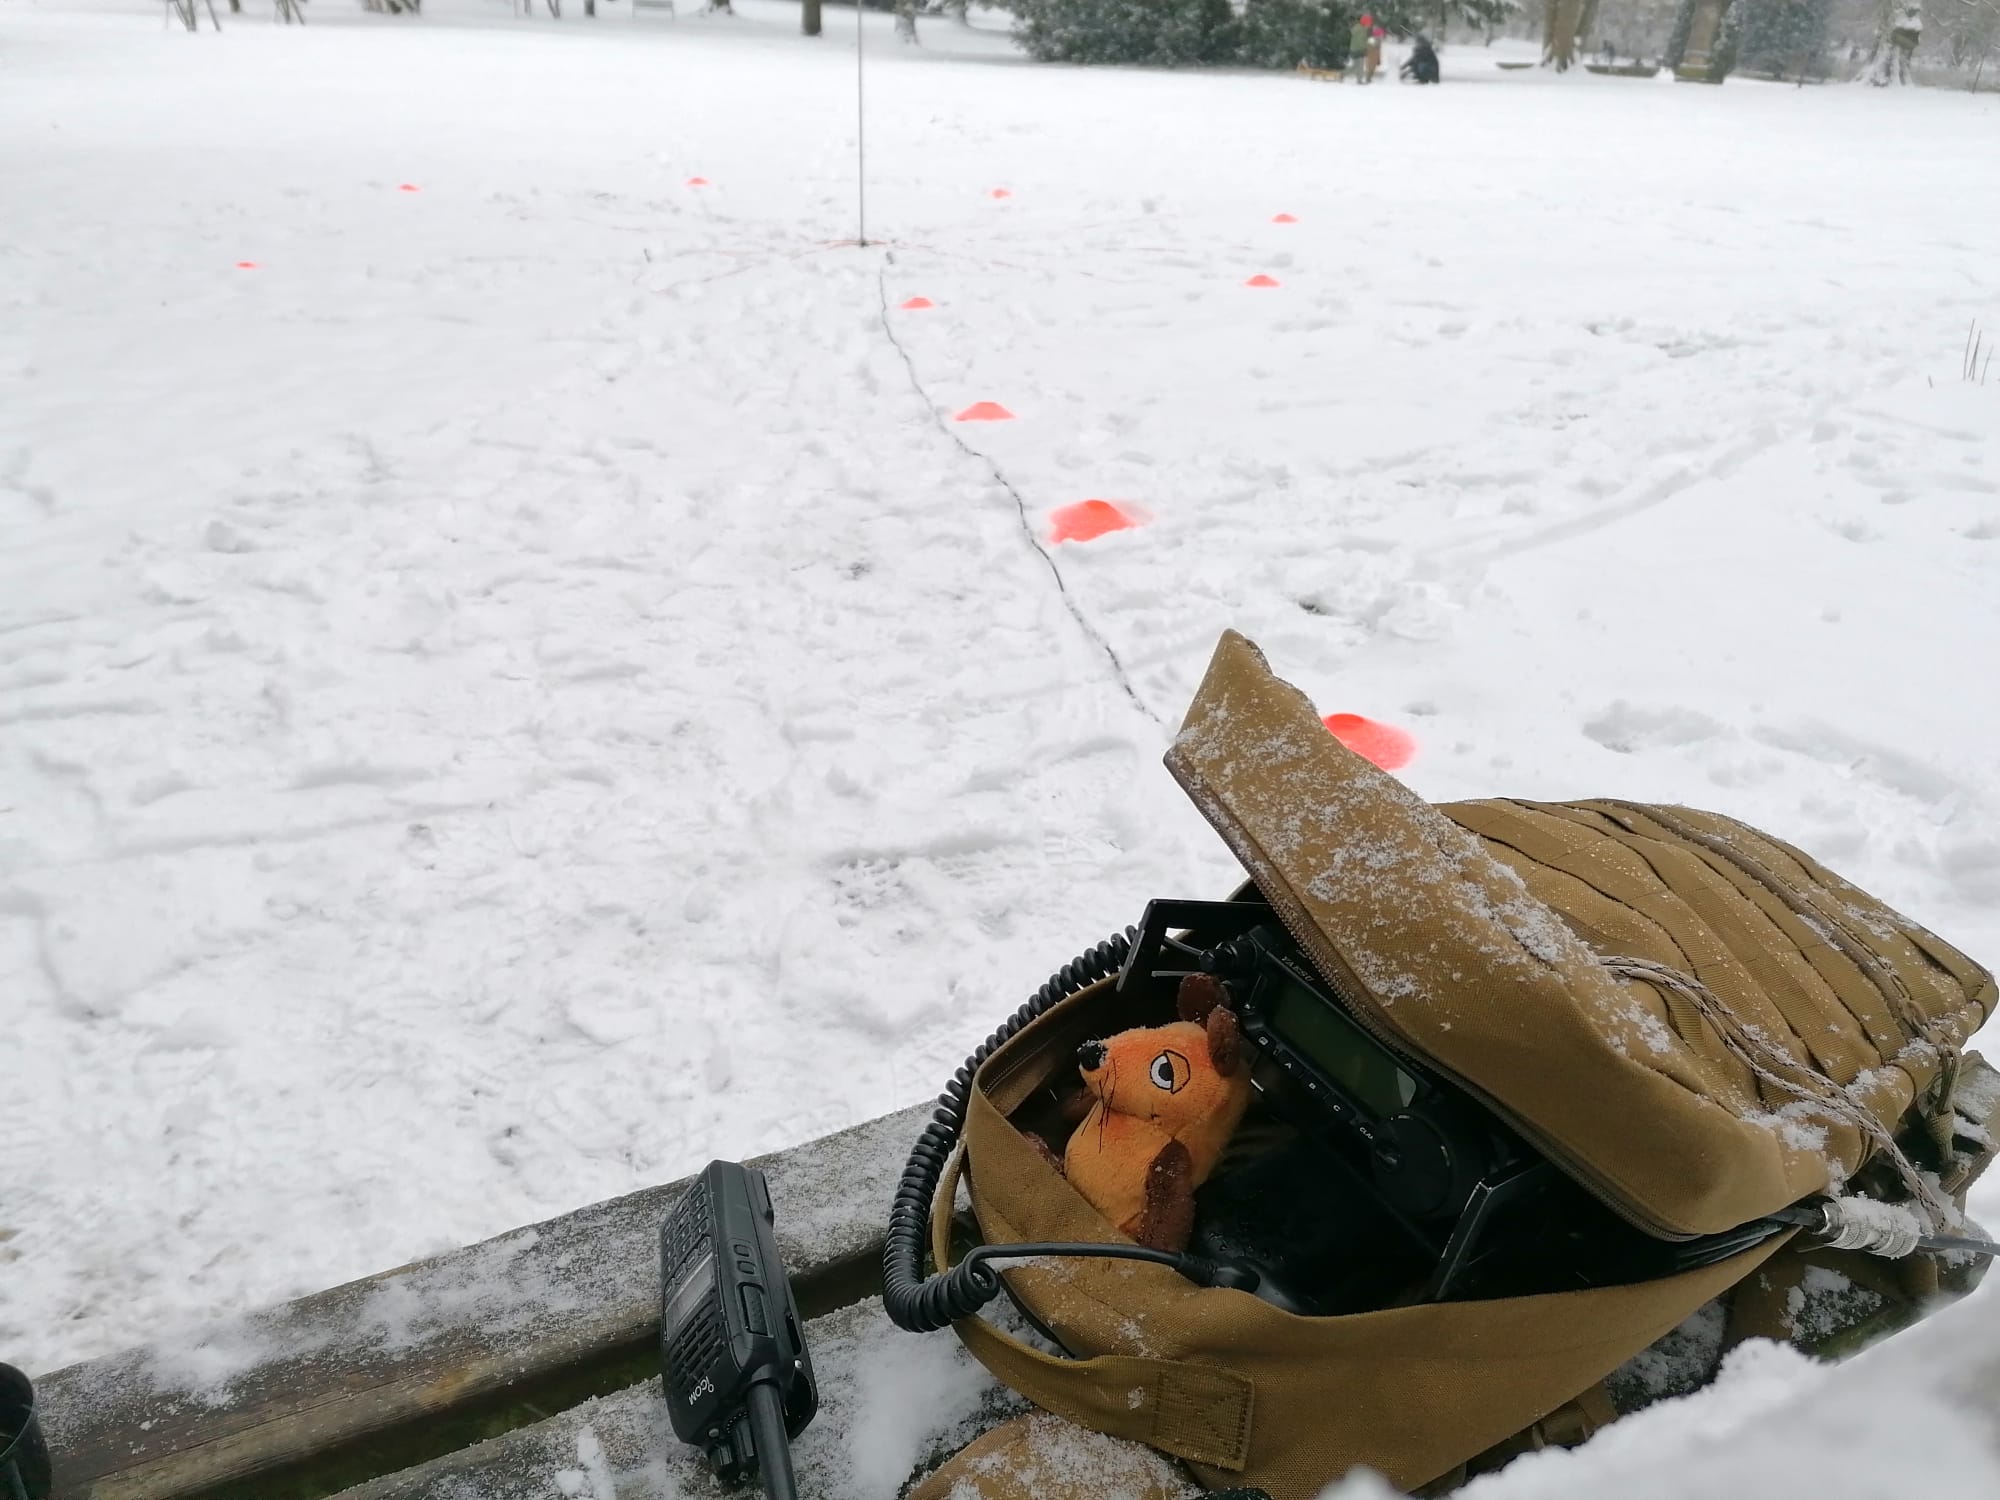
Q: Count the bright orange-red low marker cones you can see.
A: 10